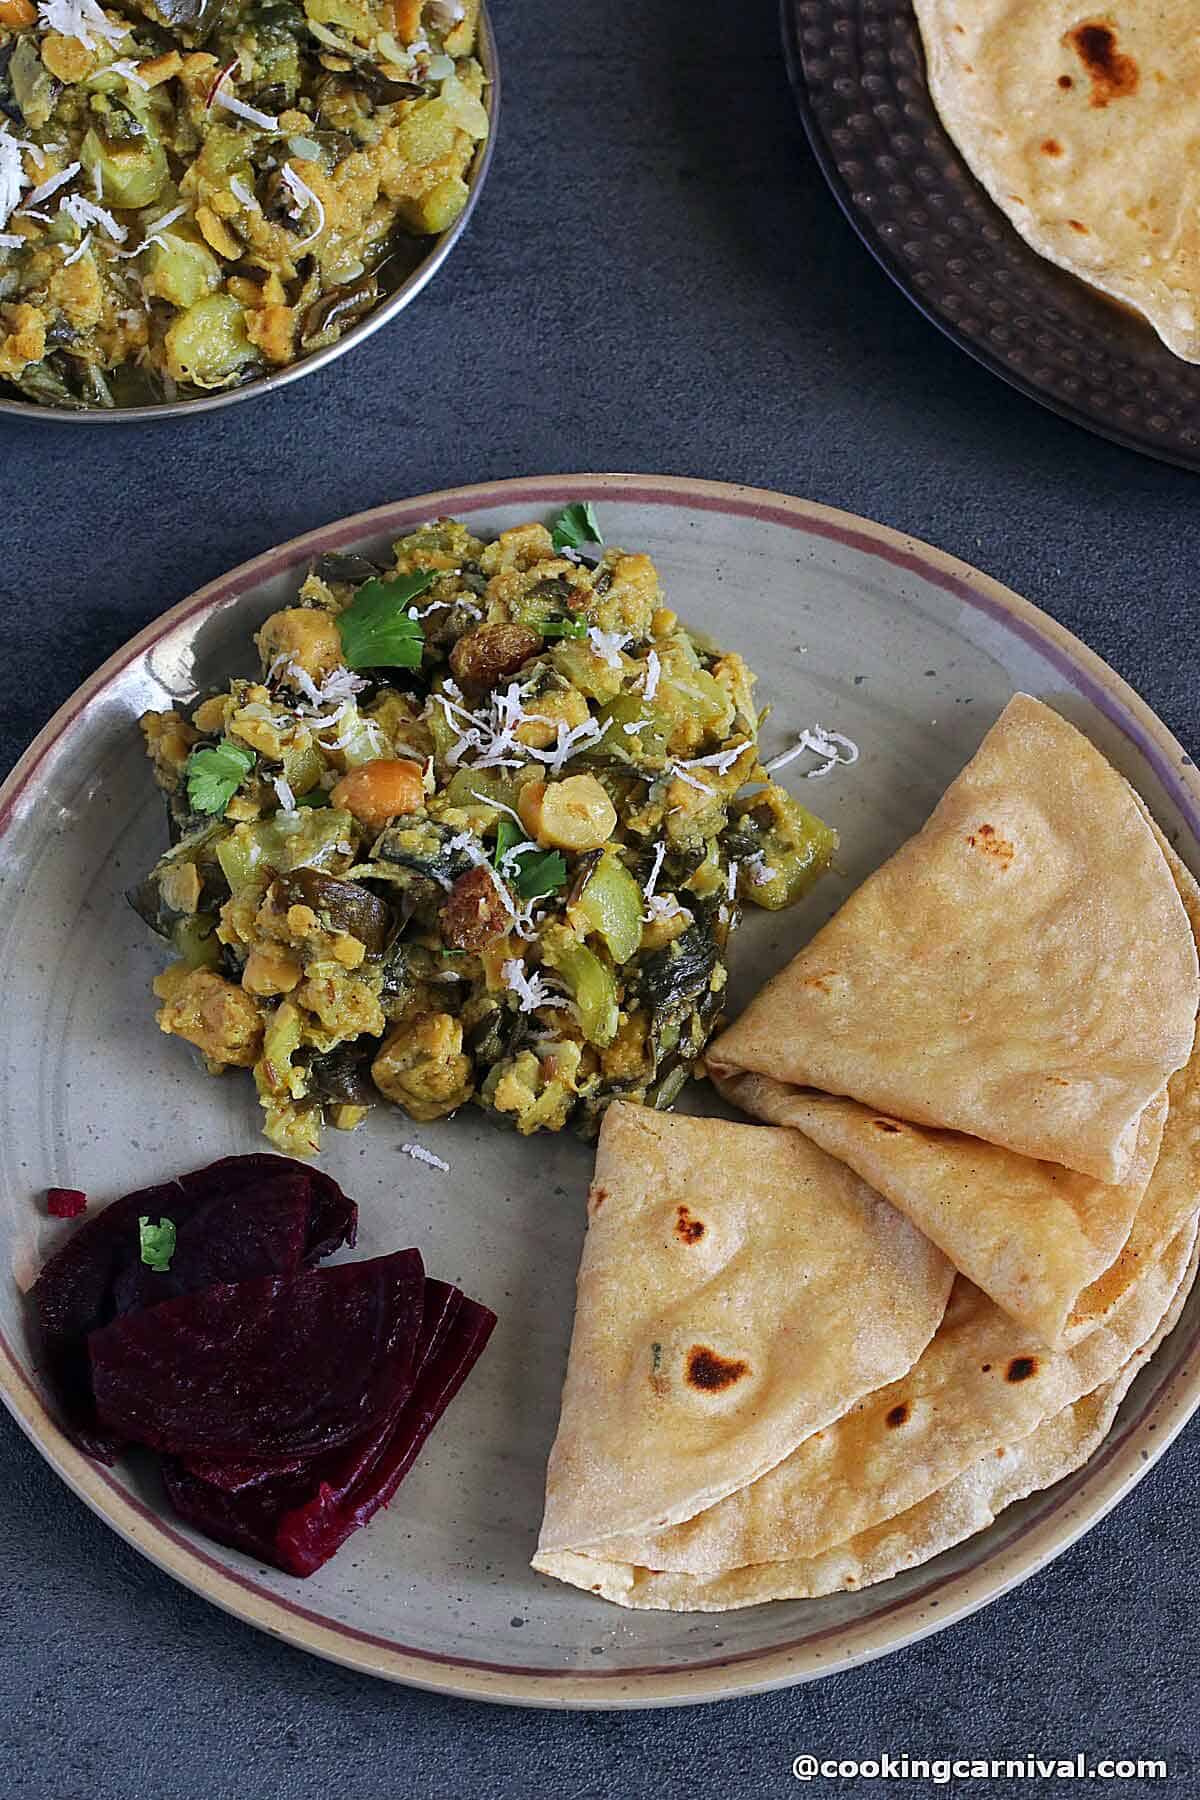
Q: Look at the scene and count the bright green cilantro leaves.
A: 5